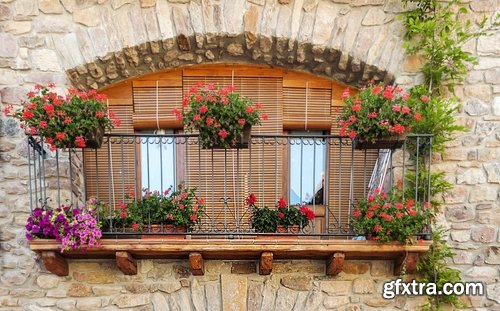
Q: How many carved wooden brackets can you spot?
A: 6